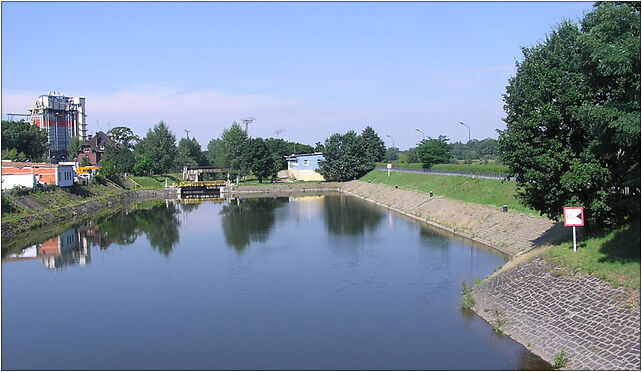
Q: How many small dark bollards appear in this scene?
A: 4